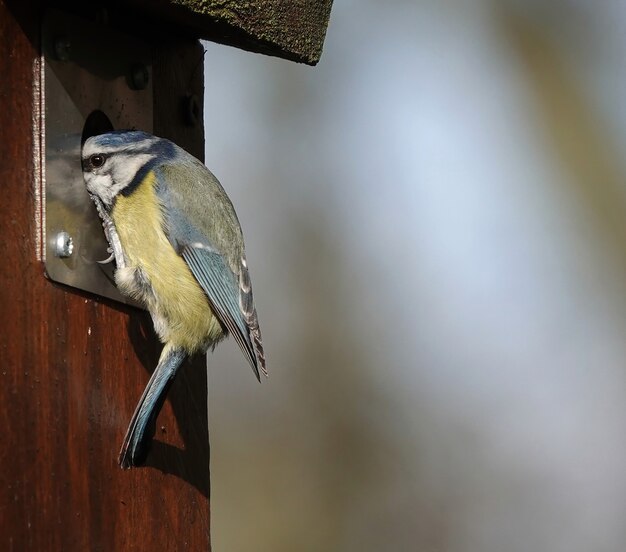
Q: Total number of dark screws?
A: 3